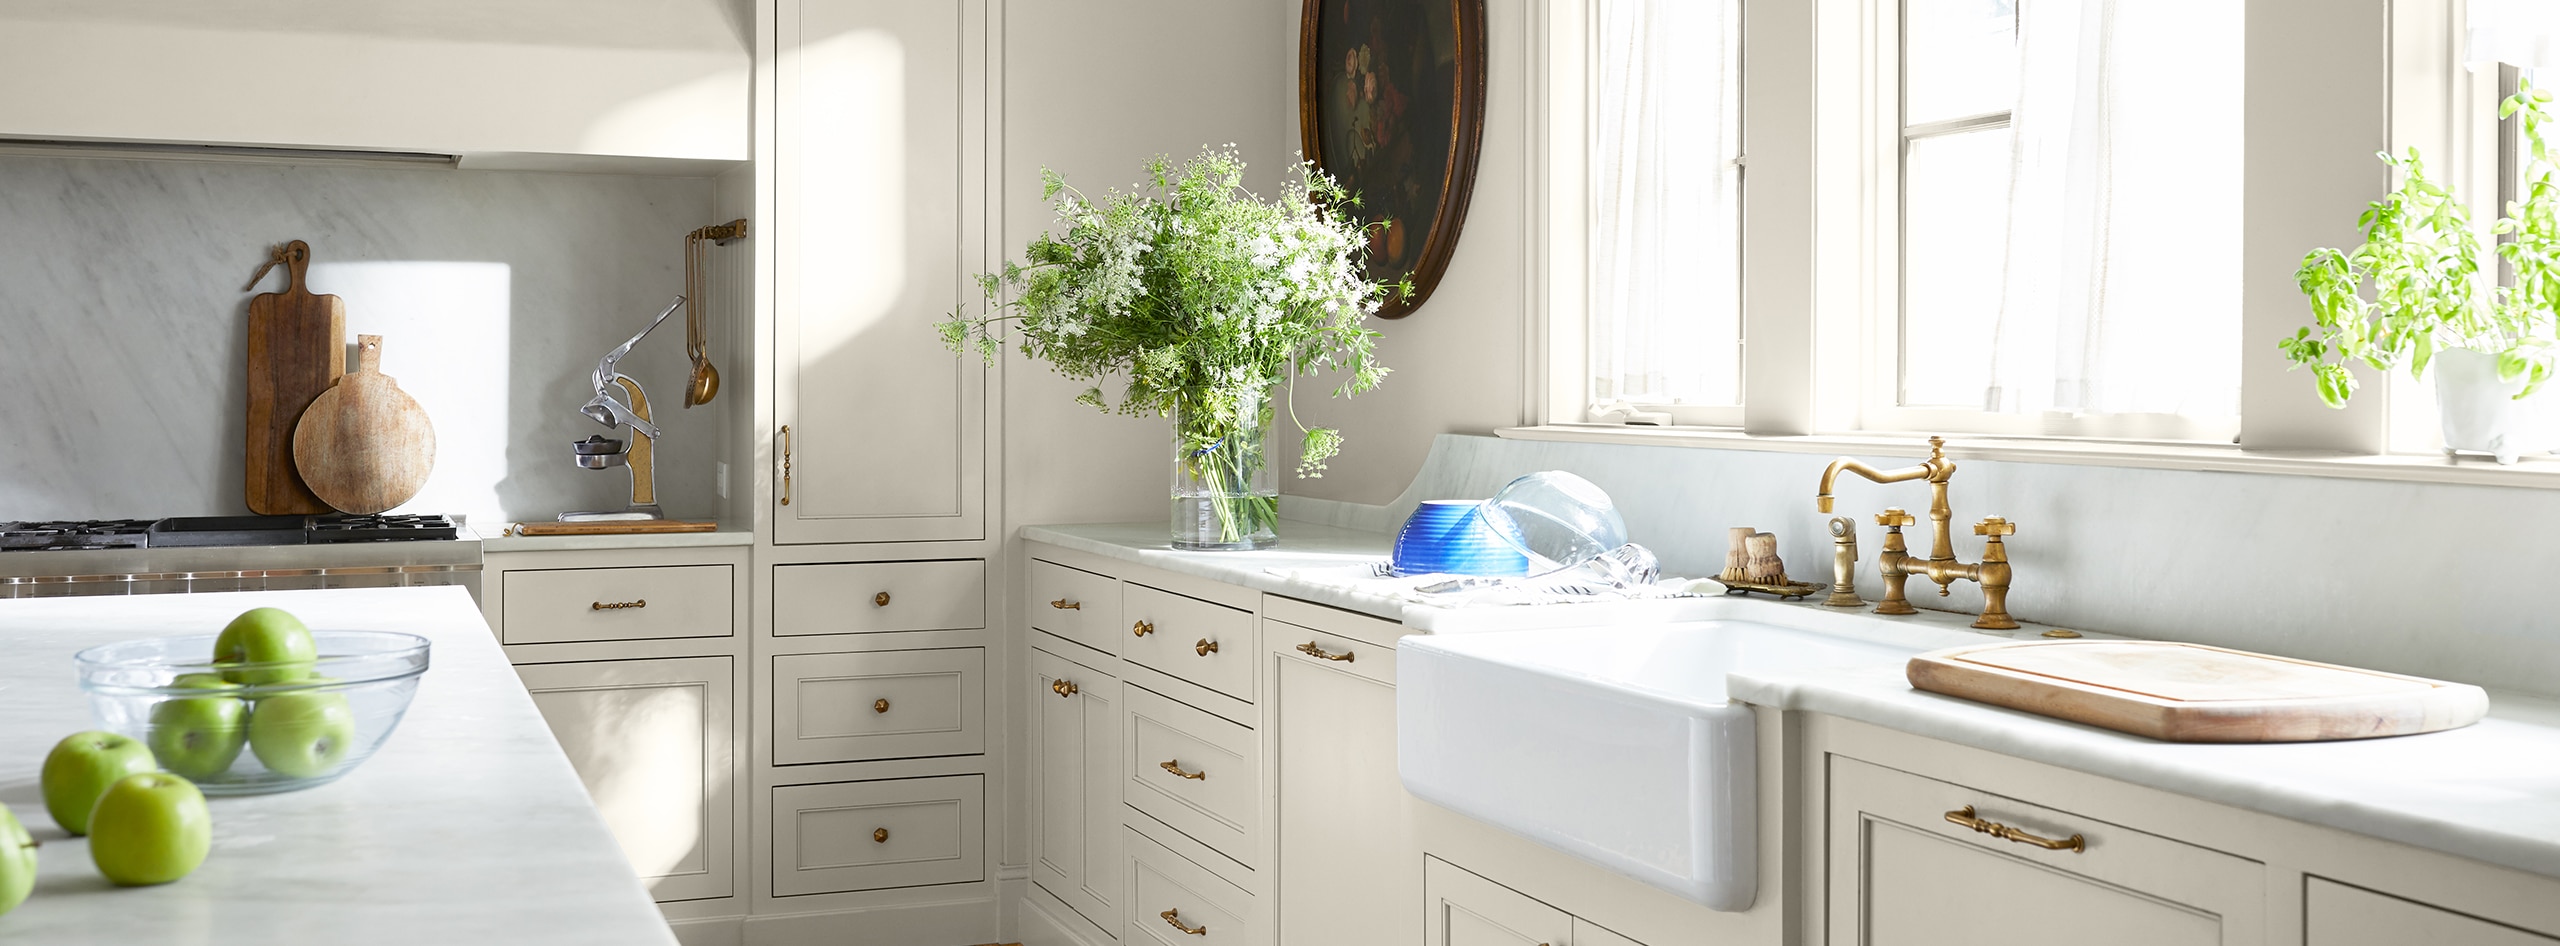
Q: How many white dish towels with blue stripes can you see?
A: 1